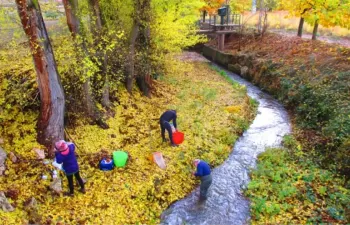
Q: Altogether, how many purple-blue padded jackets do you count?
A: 1